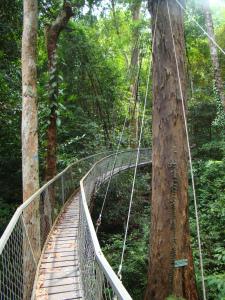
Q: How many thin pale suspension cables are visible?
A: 4